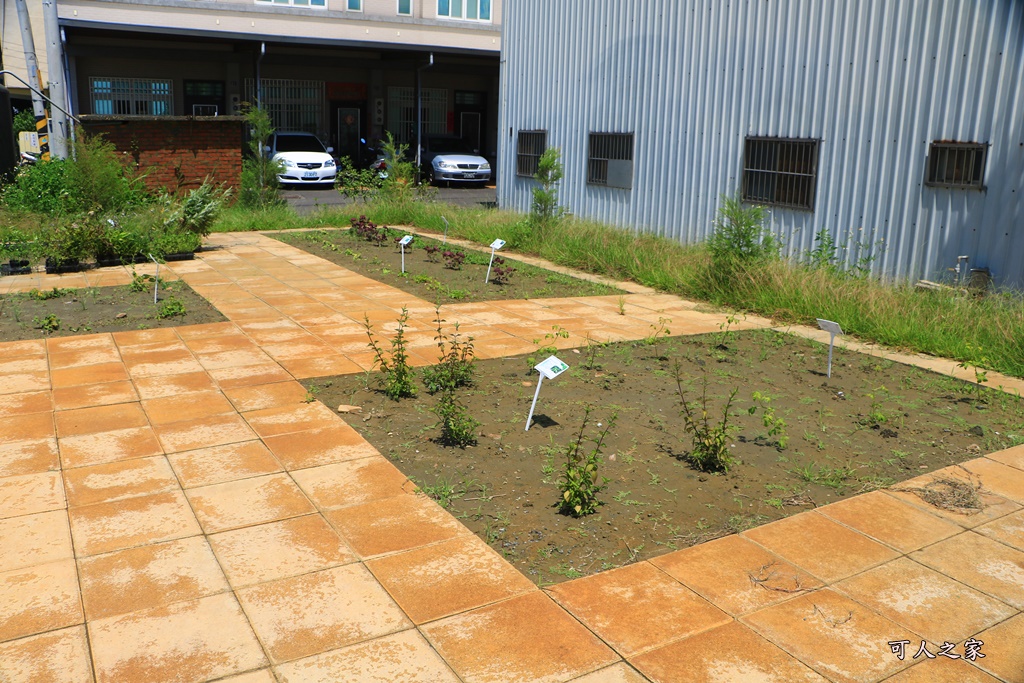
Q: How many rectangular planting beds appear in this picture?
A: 3